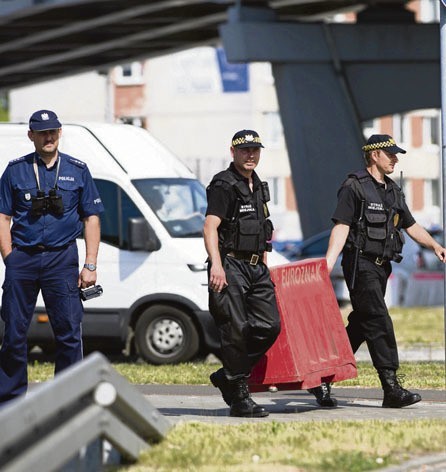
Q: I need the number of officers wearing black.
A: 2